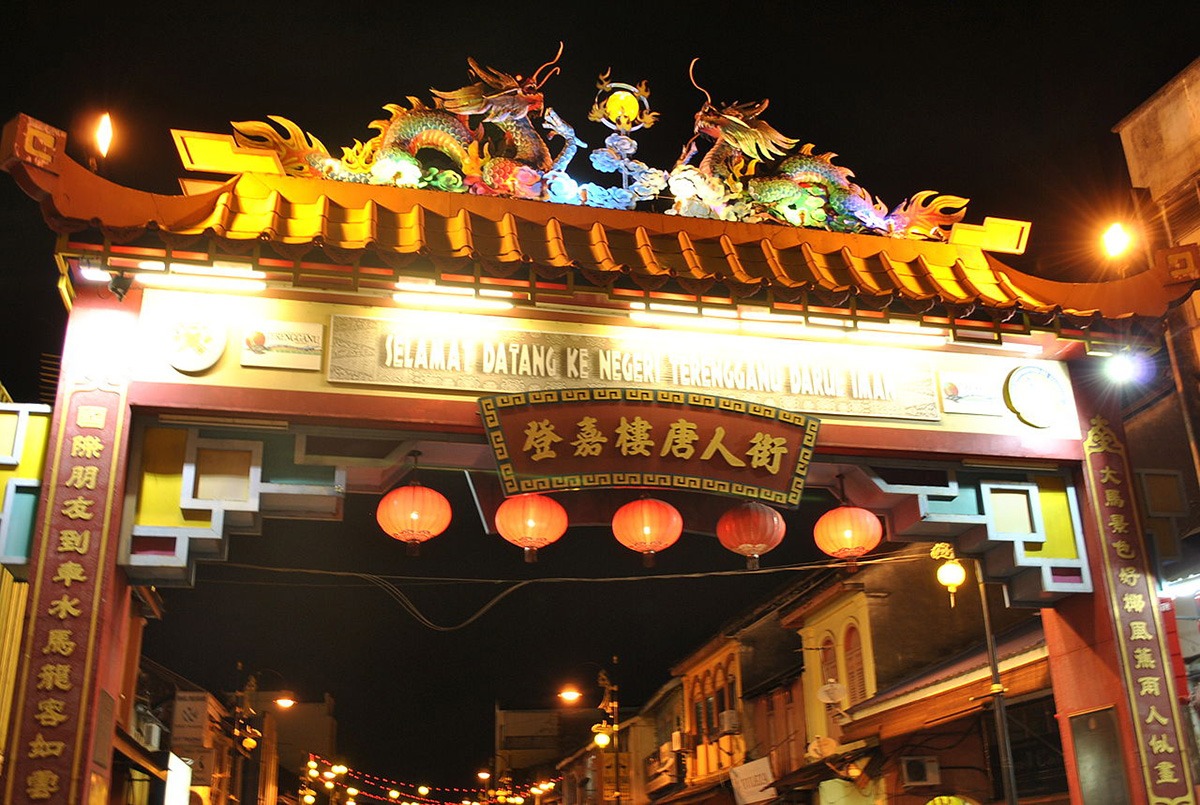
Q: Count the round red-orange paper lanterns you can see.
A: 5